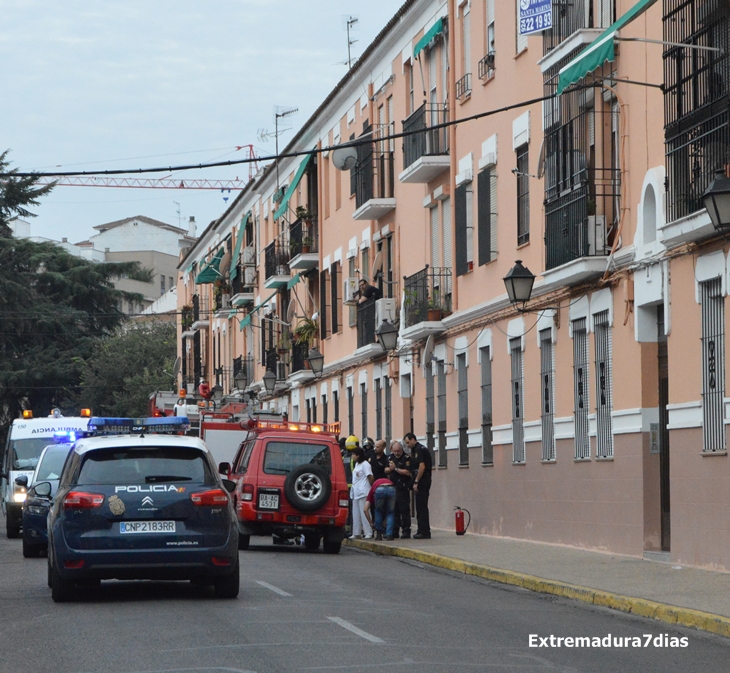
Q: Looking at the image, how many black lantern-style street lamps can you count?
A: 7